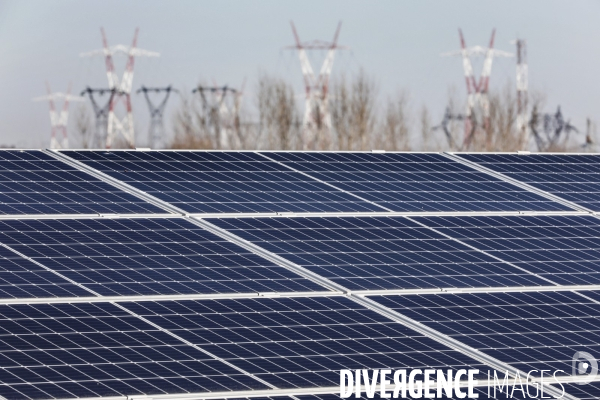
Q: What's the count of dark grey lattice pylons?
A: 5